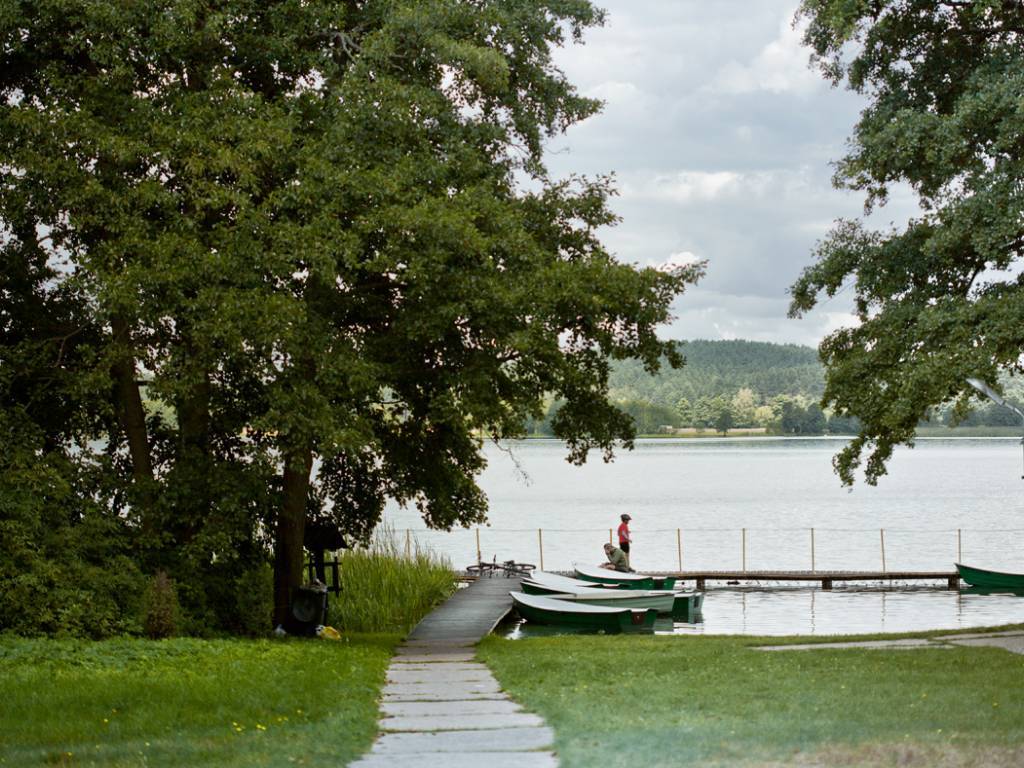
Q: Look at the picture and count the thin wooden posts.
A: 9